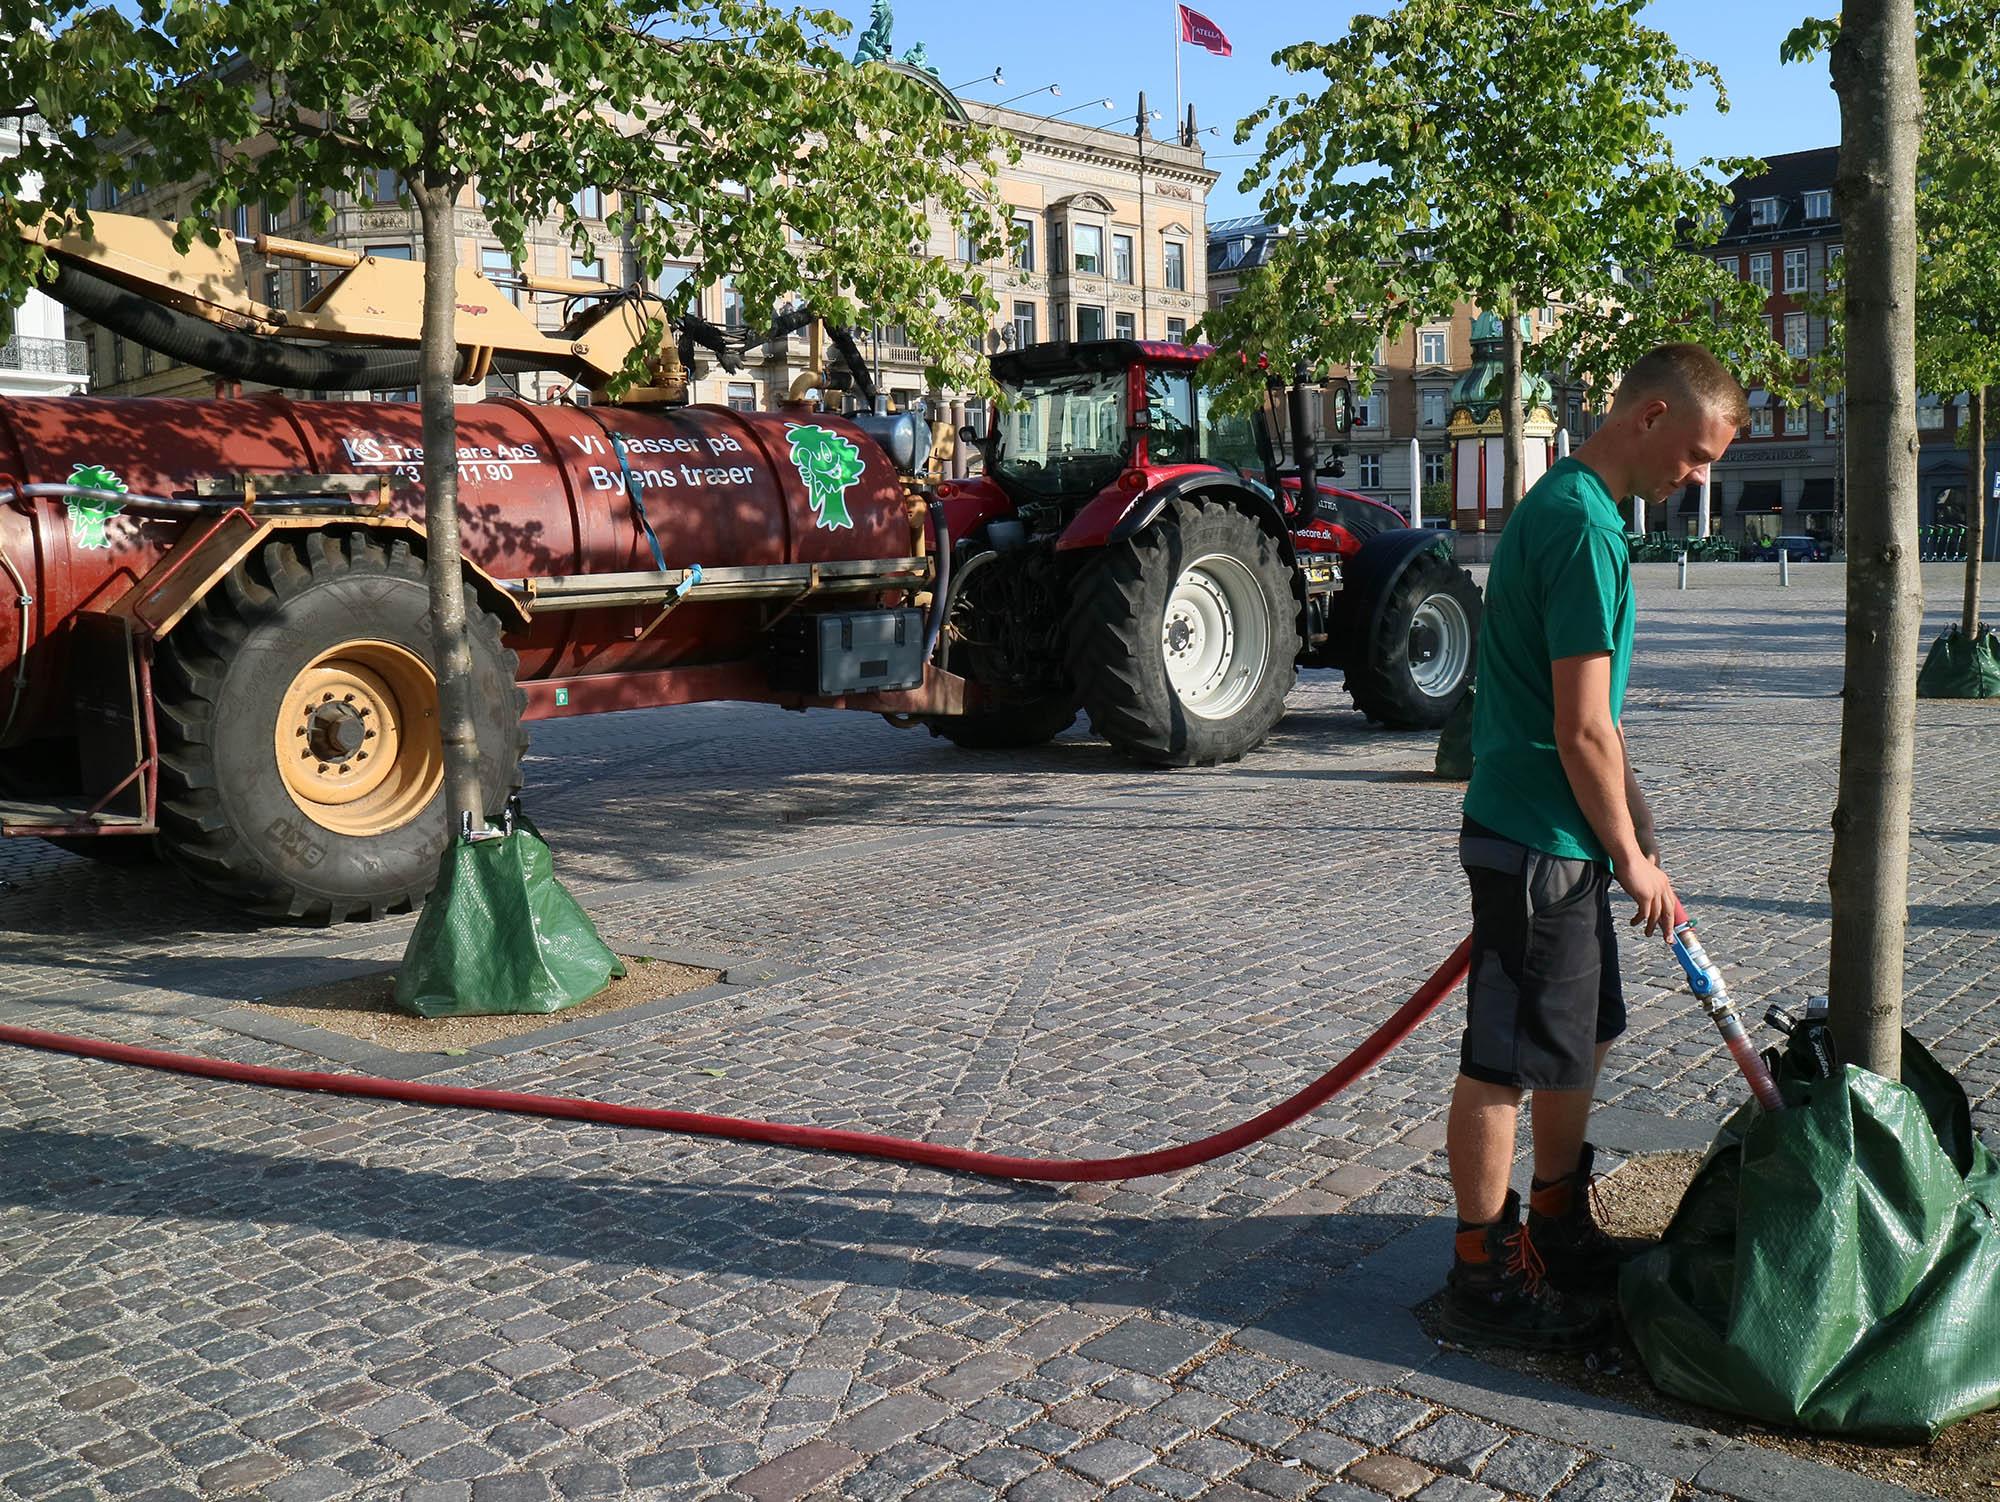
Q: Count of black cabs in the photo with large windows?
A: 1